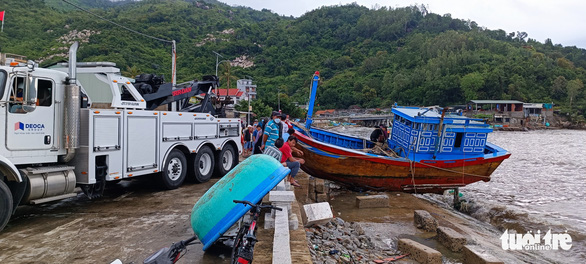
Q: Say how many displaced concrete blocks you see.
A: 6